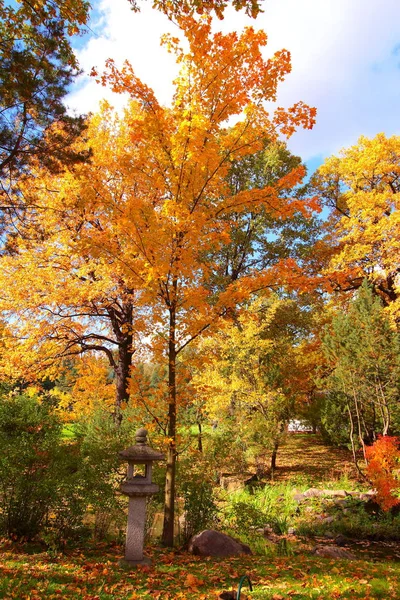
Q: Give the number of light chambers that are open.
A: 1